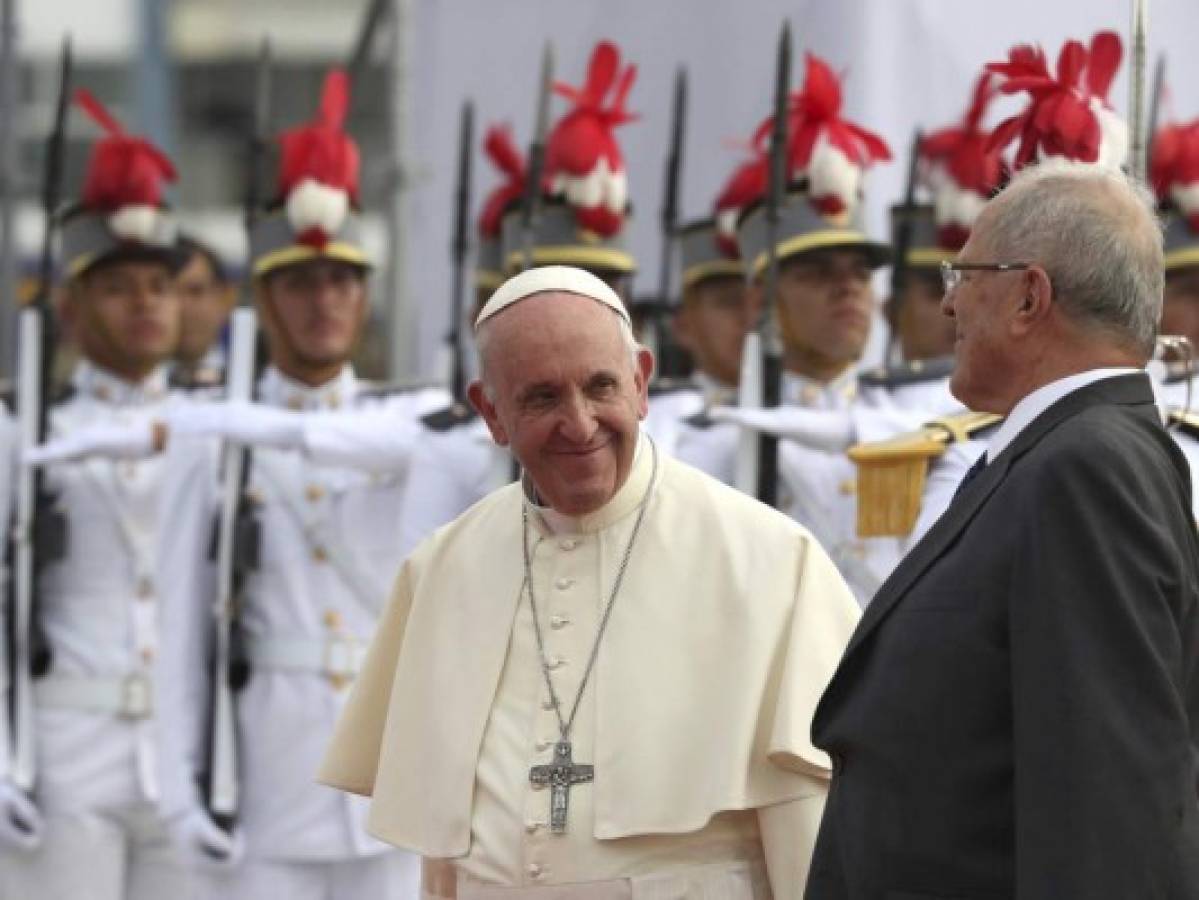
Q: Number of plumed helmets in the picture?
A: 9